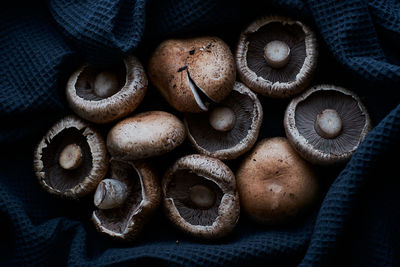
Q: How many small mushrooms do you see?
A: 10